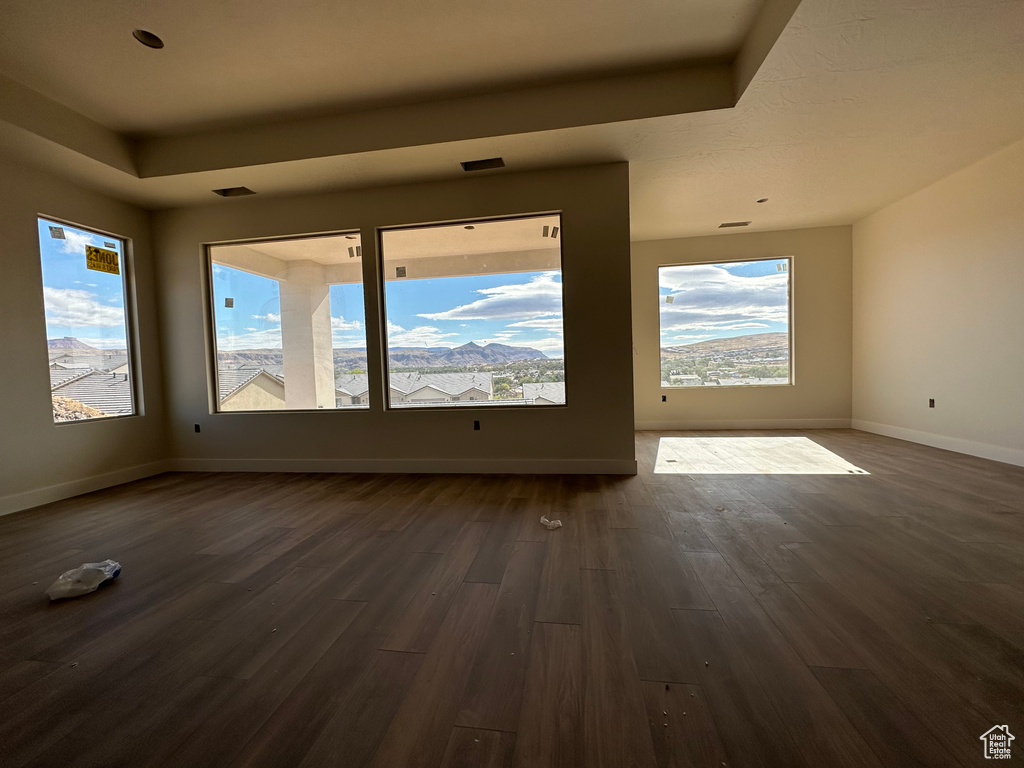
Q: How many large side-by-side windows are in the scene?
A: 2